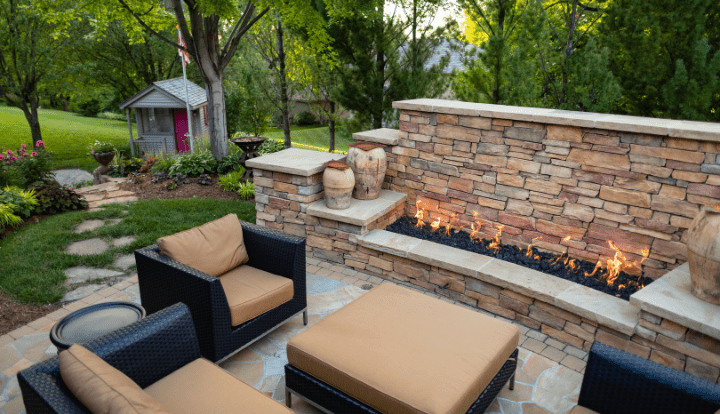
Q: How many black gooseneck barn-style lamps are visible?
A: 0